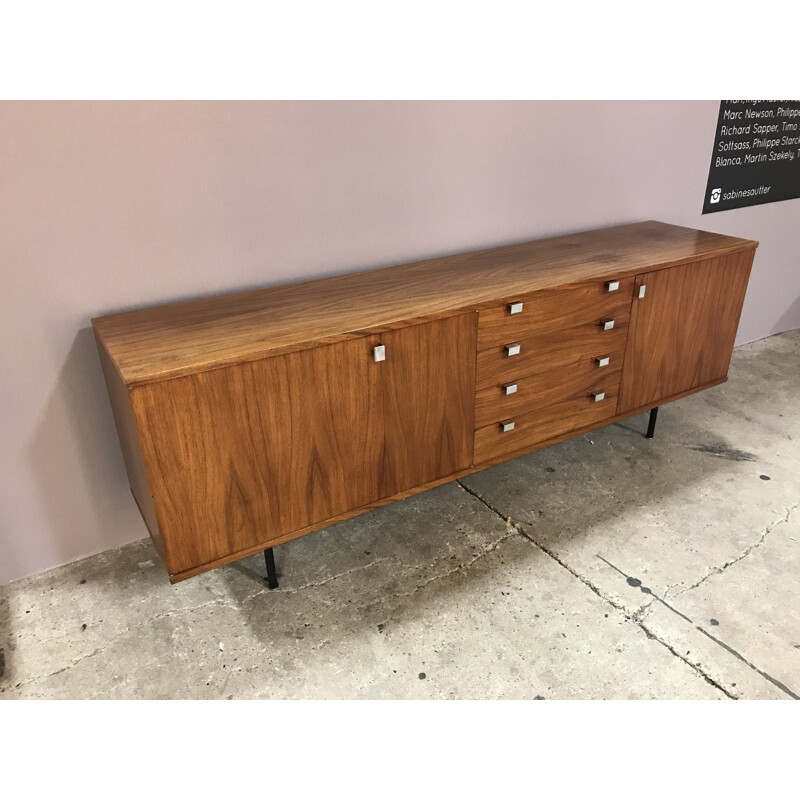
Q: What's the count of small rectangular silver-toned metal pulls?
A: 10